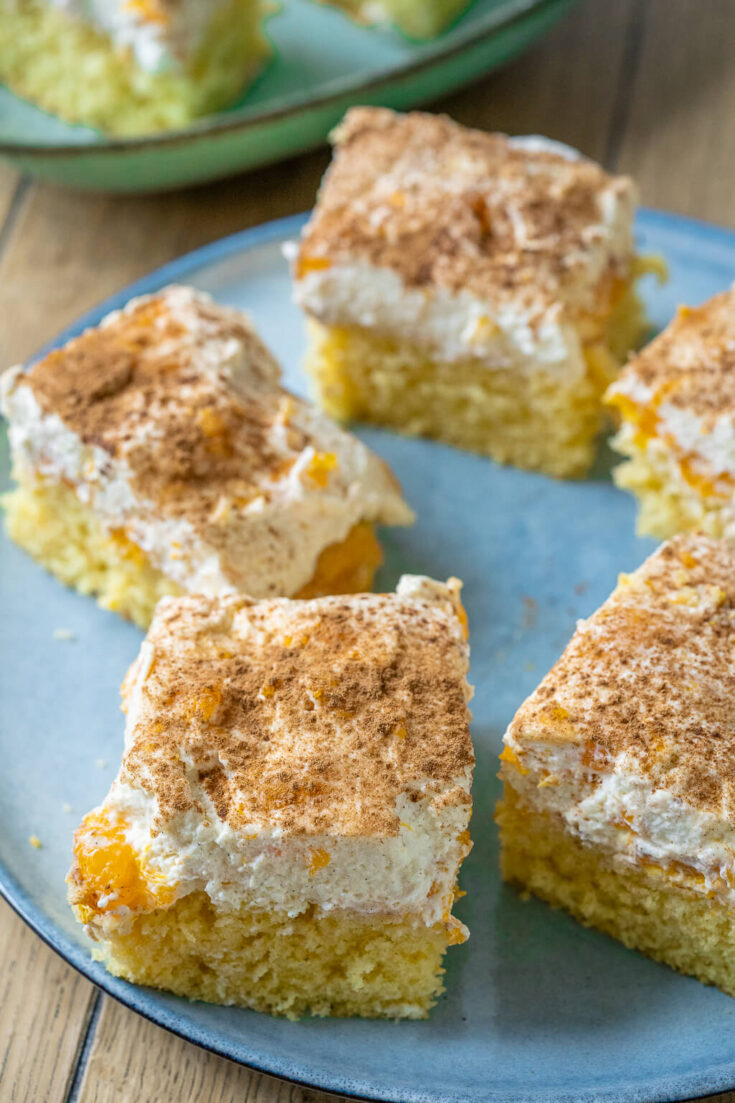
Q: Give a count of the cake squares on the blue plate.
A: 5